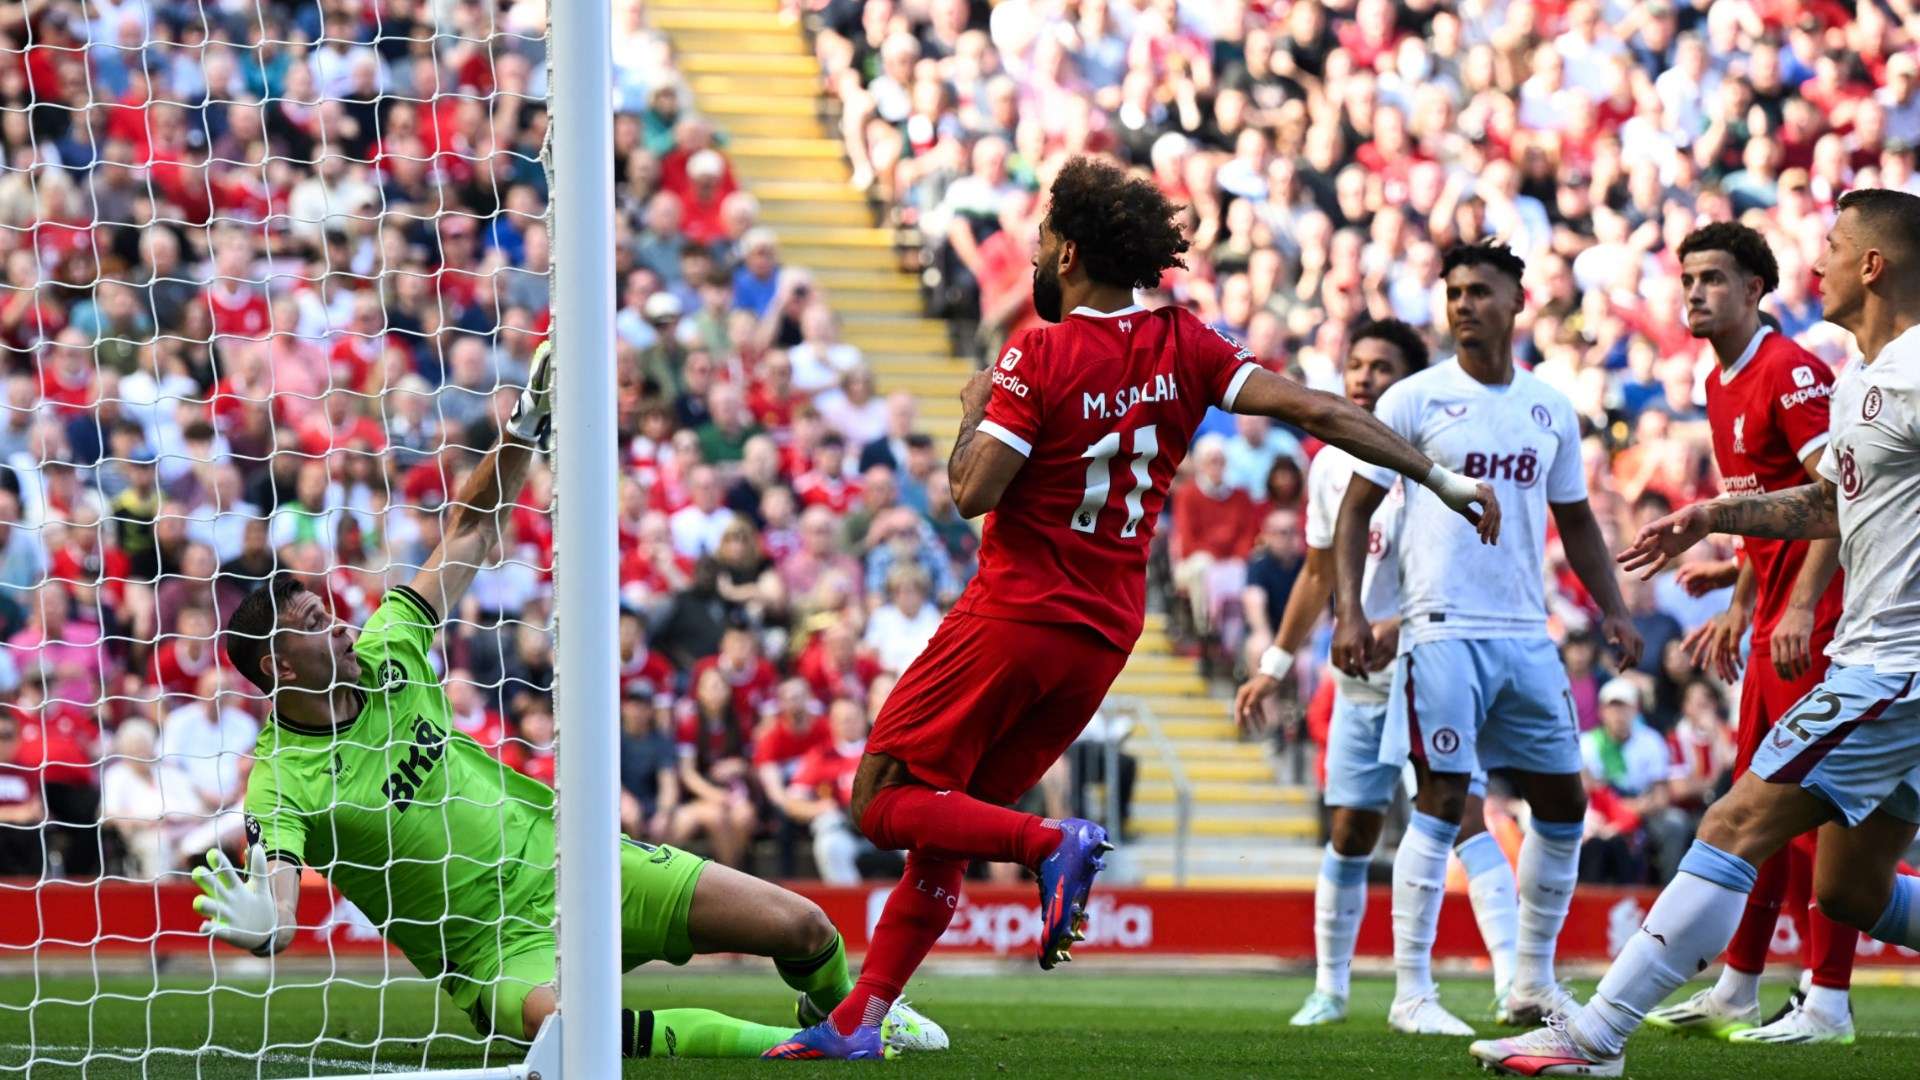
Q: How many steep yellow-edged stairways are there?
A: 1